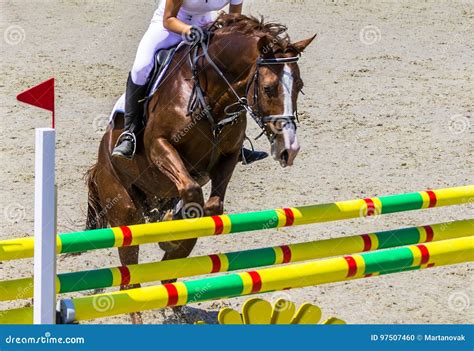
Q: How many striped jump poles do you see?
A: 3